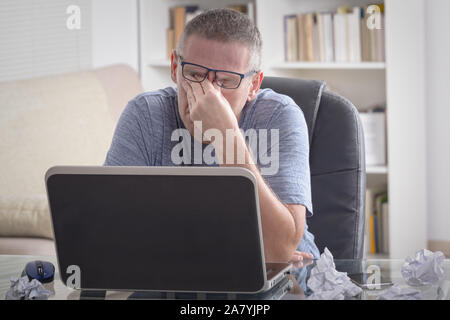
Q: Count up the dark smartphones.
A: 1